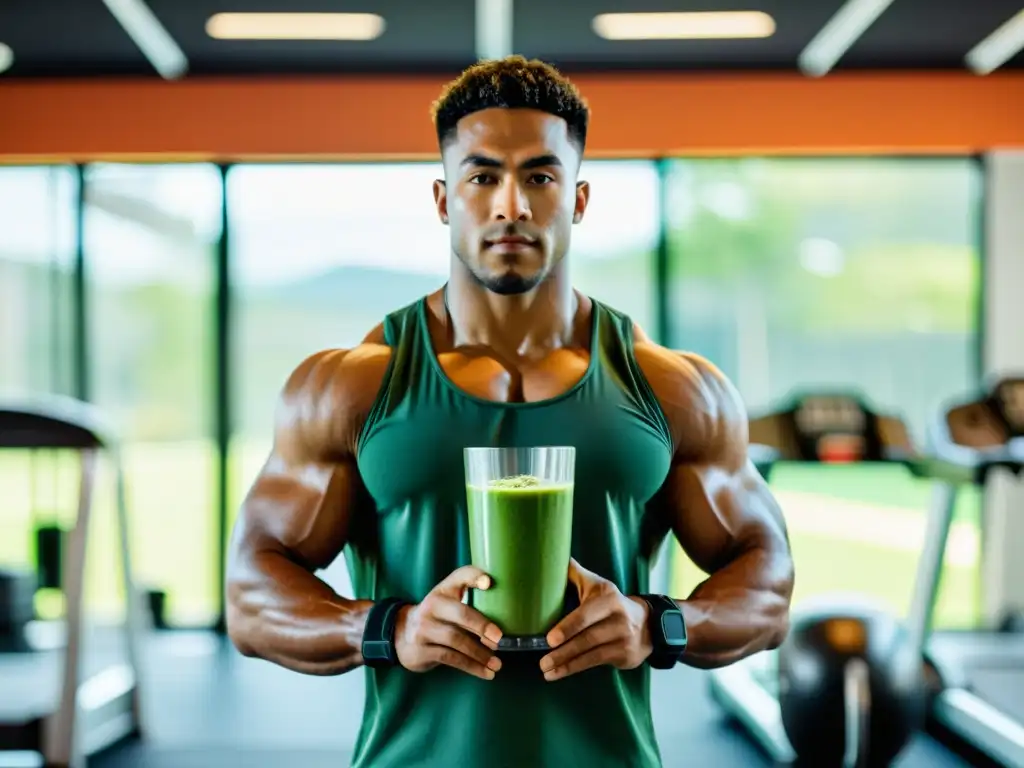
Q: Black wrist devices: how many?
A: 2